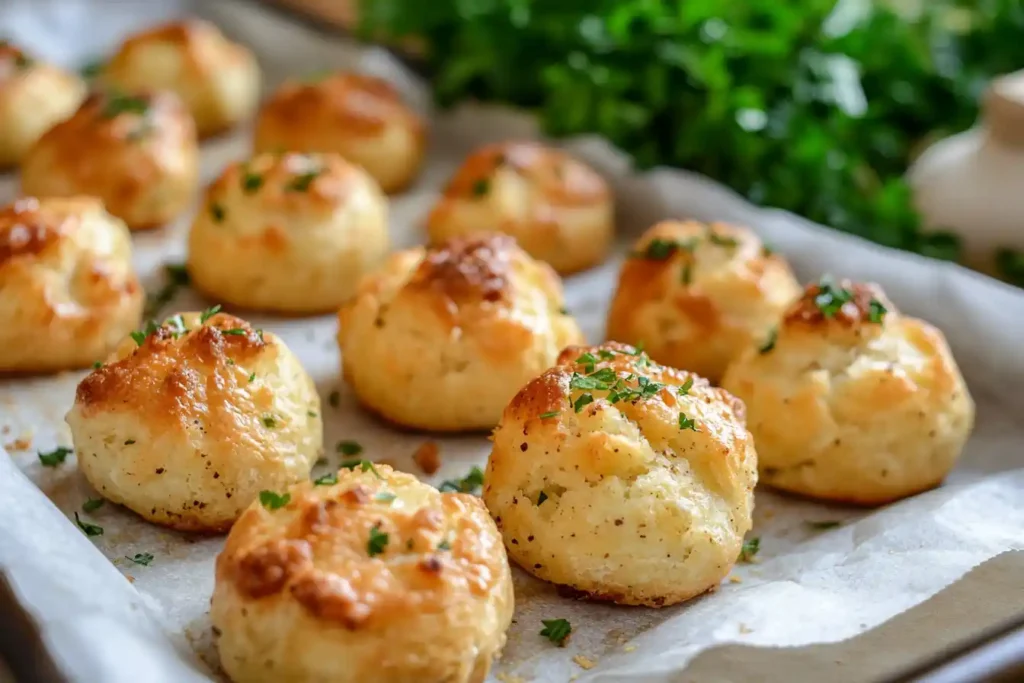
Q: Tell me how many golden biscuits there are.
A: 13